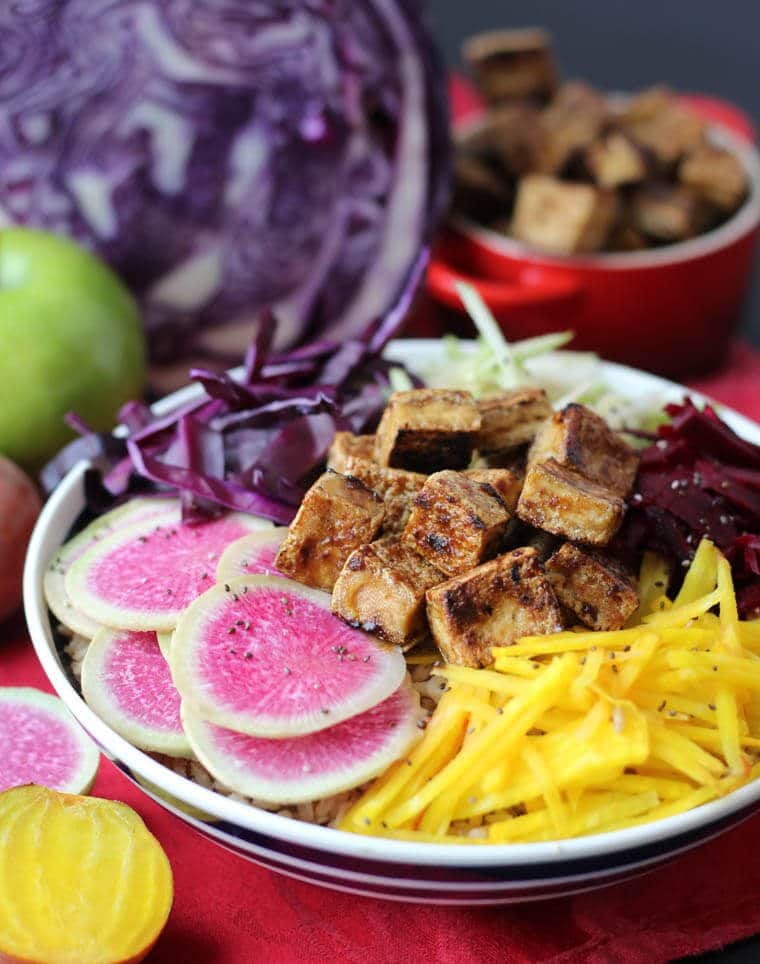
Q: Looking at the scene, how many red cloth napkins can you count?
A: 1